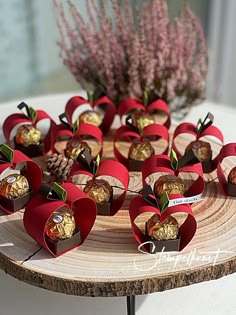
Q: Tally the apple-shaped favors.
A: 12